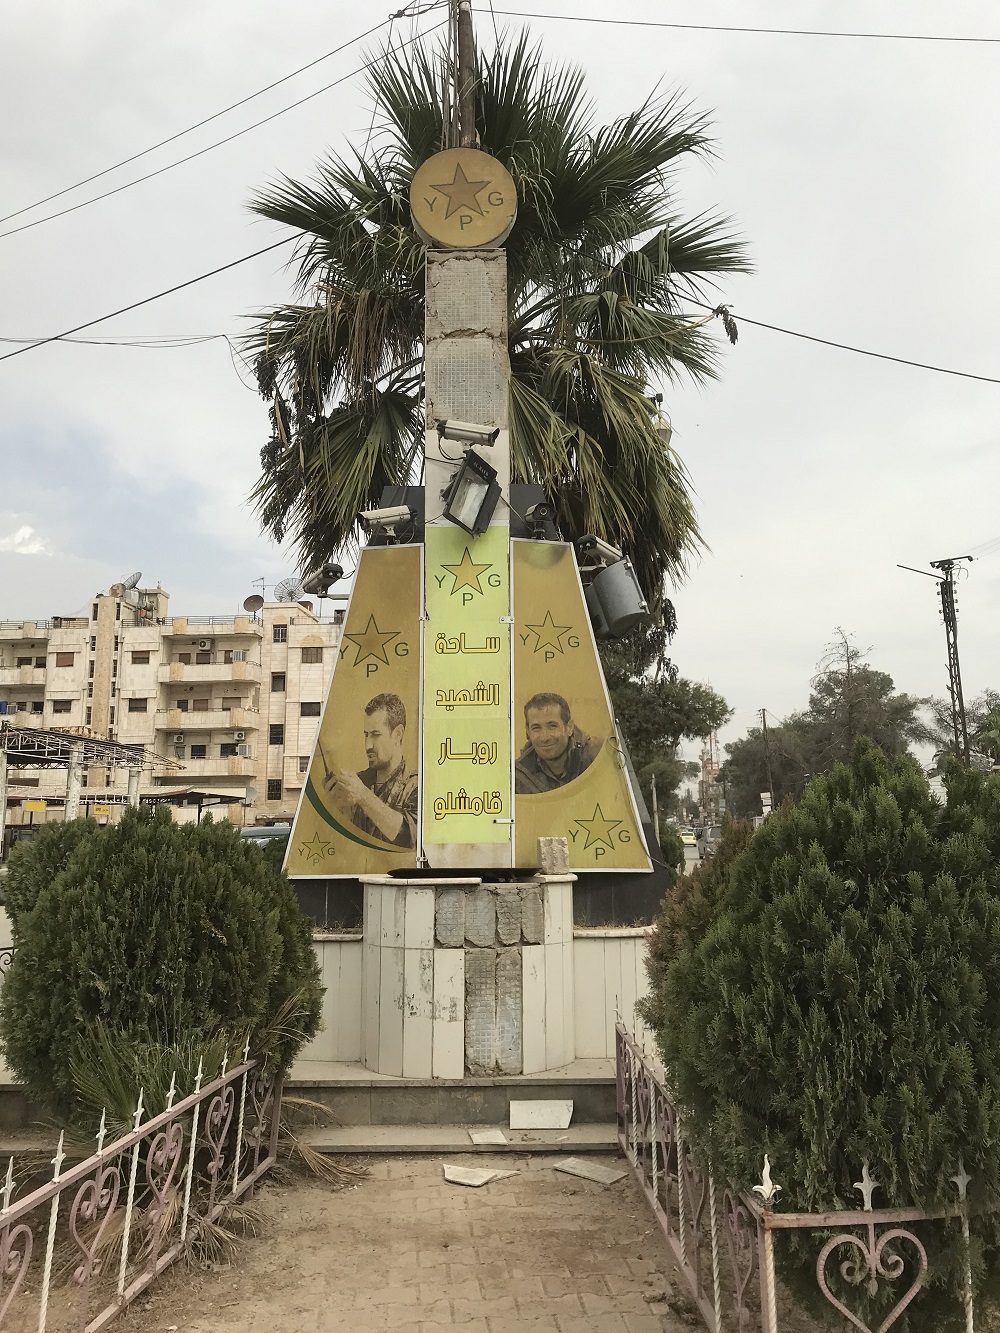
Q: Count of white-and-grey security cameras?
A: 5